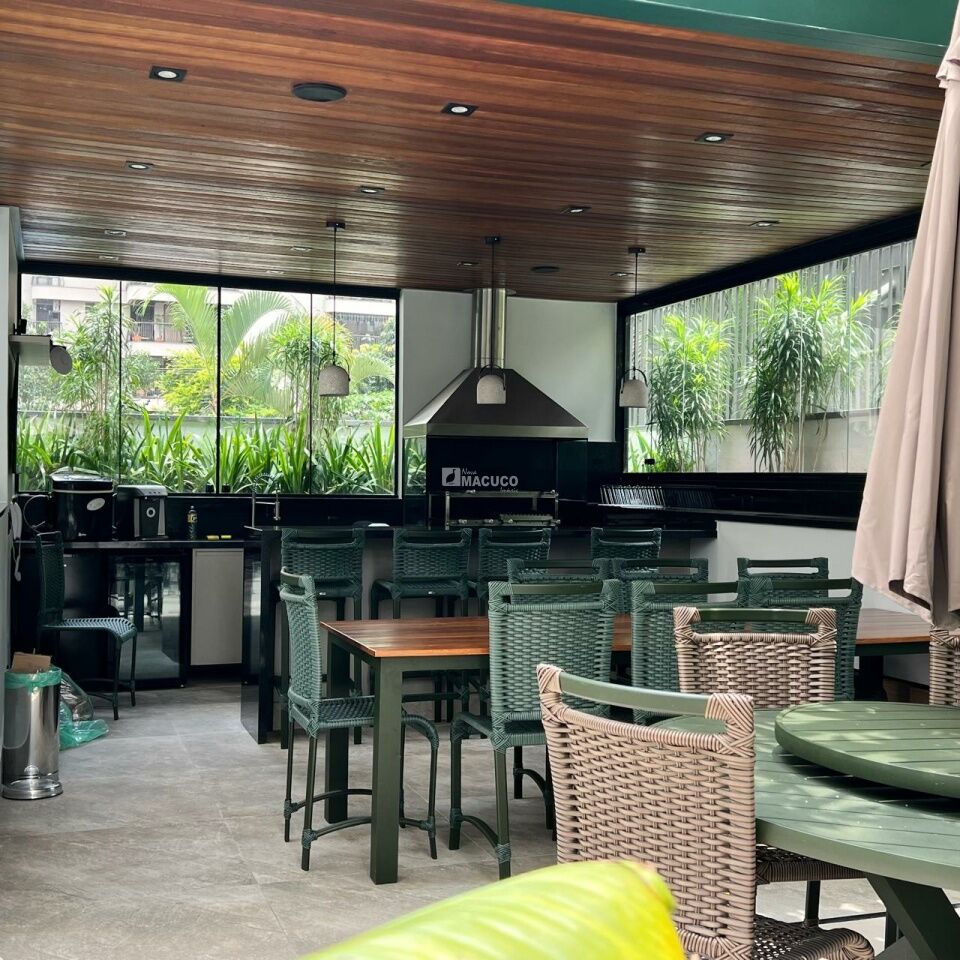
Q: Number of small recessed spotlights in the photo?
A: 13